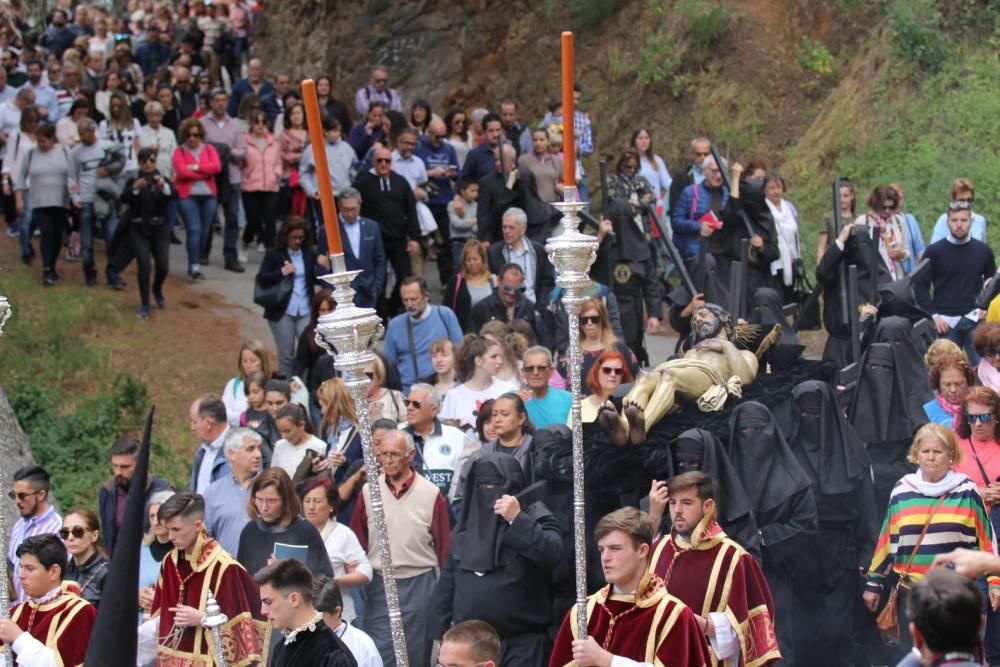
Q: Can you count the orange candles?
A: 2